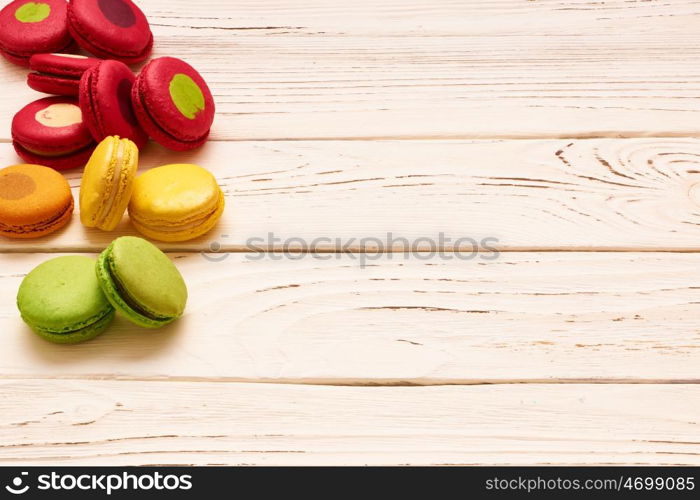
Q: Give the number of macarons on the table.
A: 11